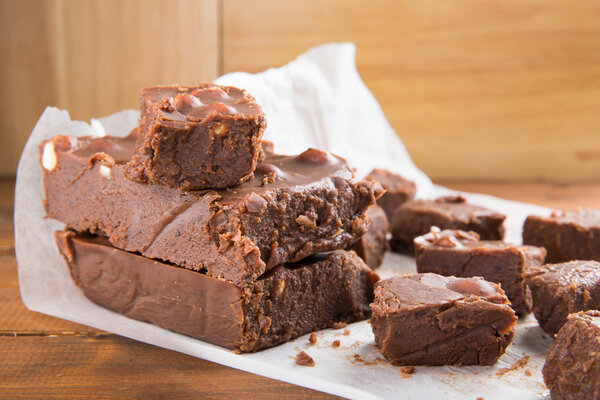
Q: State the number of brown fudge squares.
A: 11